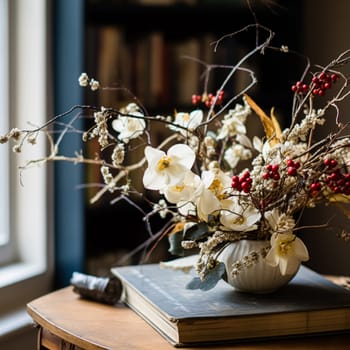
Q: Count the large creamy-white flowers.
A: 5